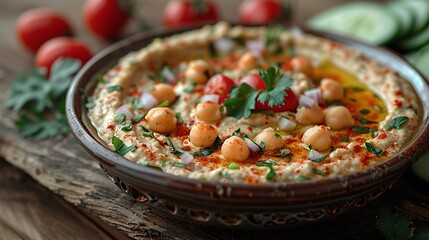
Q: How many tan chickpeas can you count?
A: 13